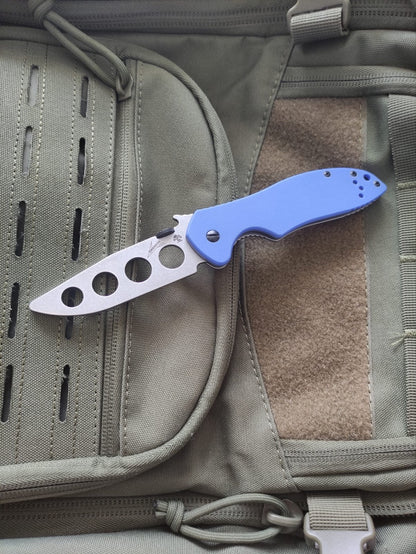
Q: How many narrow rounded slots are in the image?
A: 10